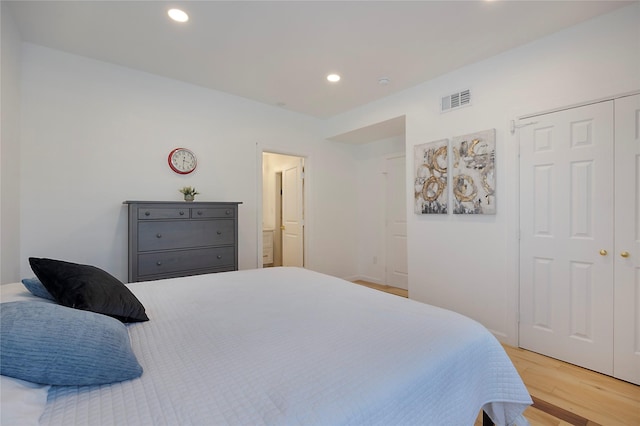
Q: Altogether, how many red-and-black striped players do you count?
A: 0